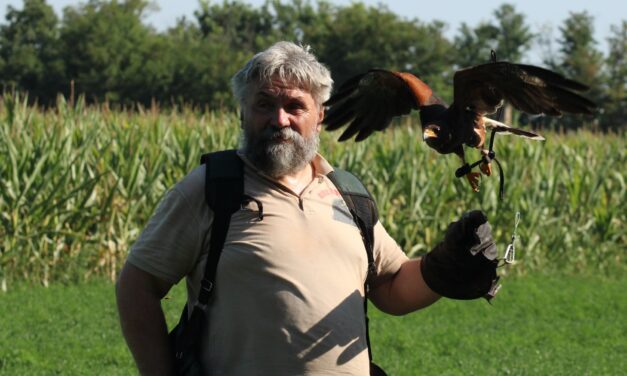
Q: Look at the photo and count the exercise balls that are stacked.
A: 0